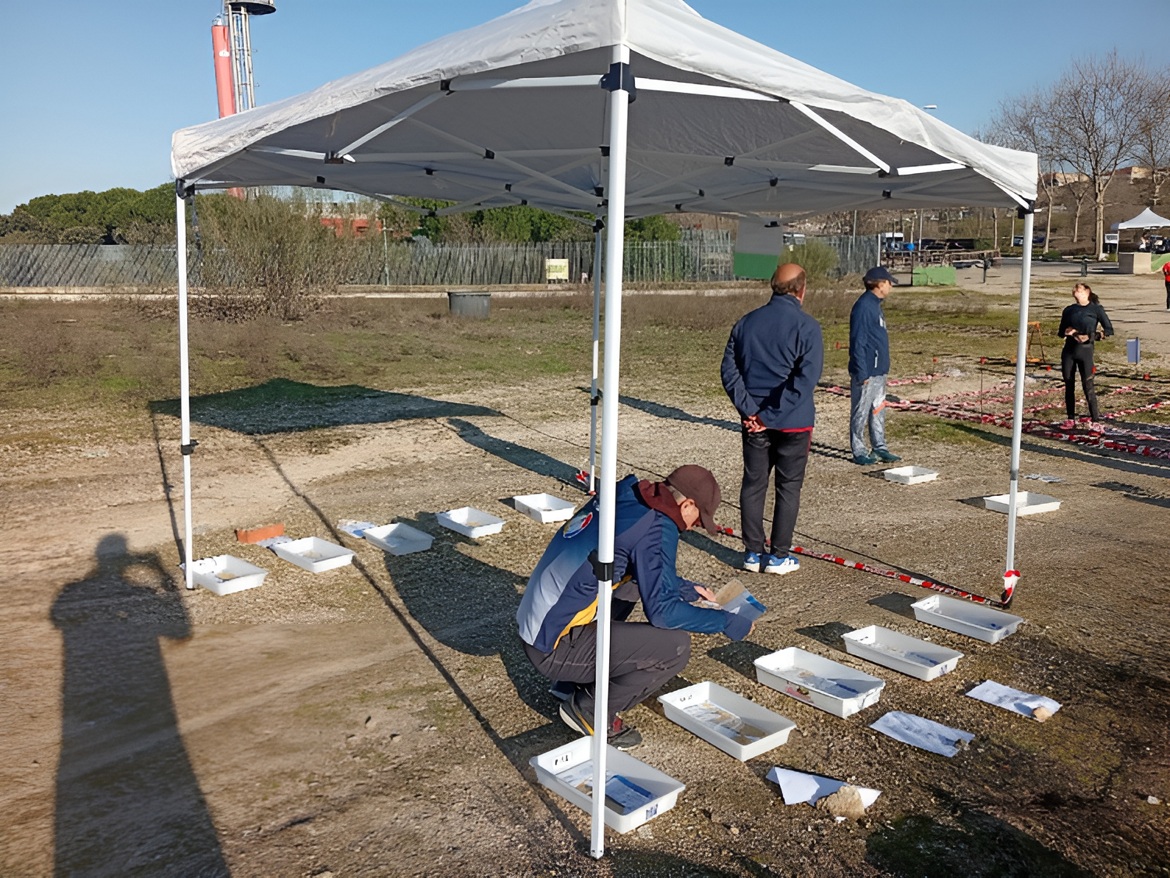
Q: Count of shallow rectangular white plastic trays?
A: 12